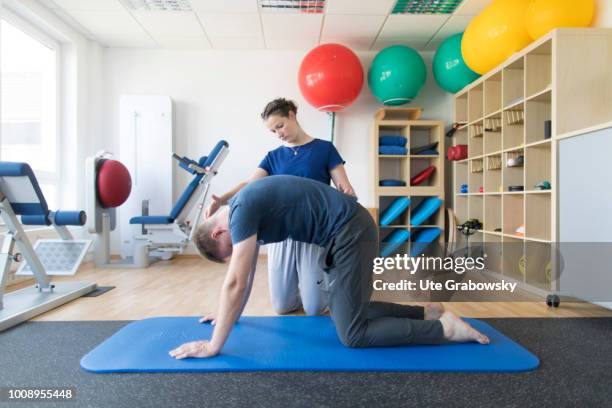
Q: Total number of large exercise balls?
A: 5